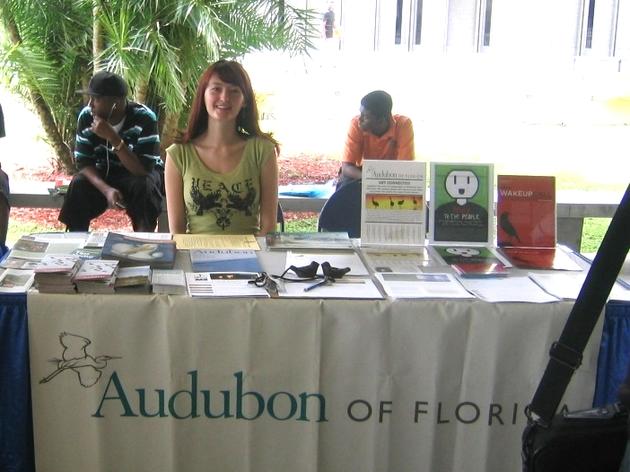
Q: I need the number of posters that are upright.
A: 3